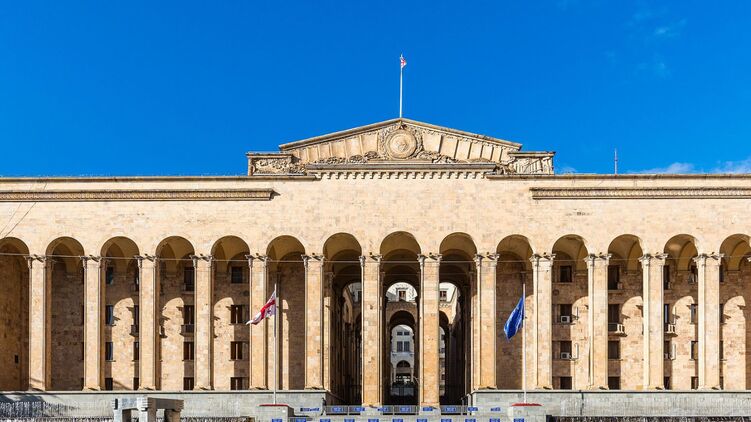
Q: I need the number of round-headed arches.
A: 14